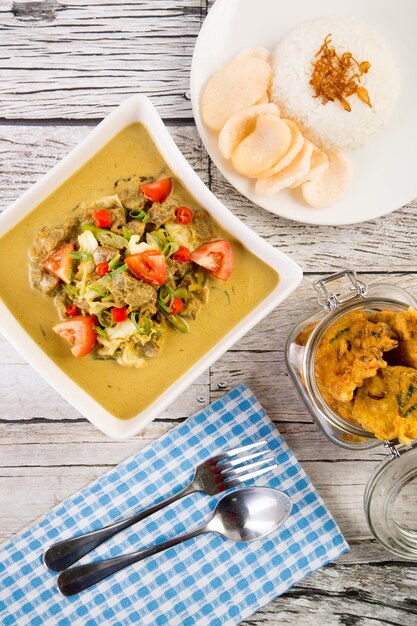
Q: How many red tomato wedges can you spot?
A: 5